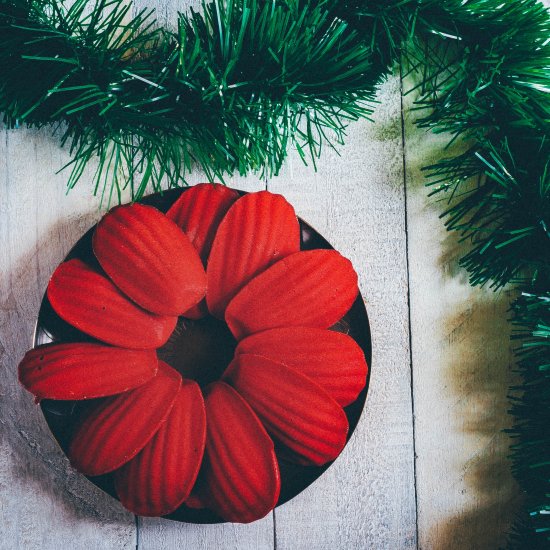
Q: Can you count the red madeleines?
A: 11